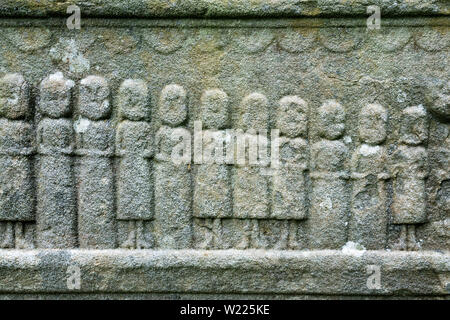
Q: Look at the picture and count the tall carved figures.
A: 11